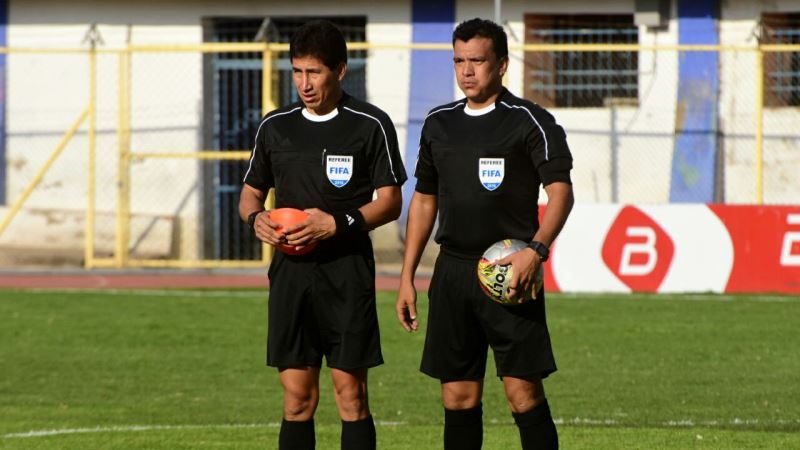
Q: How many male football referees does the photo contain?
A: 2